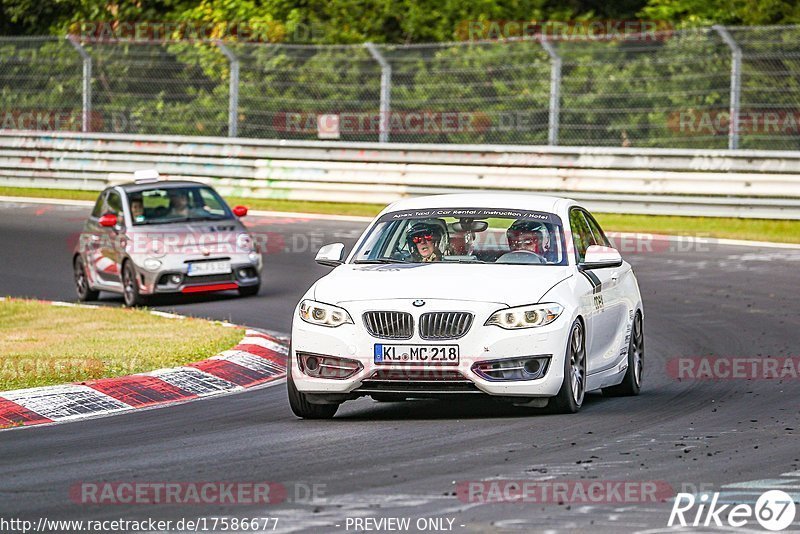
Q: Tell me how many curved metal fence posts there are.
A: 5